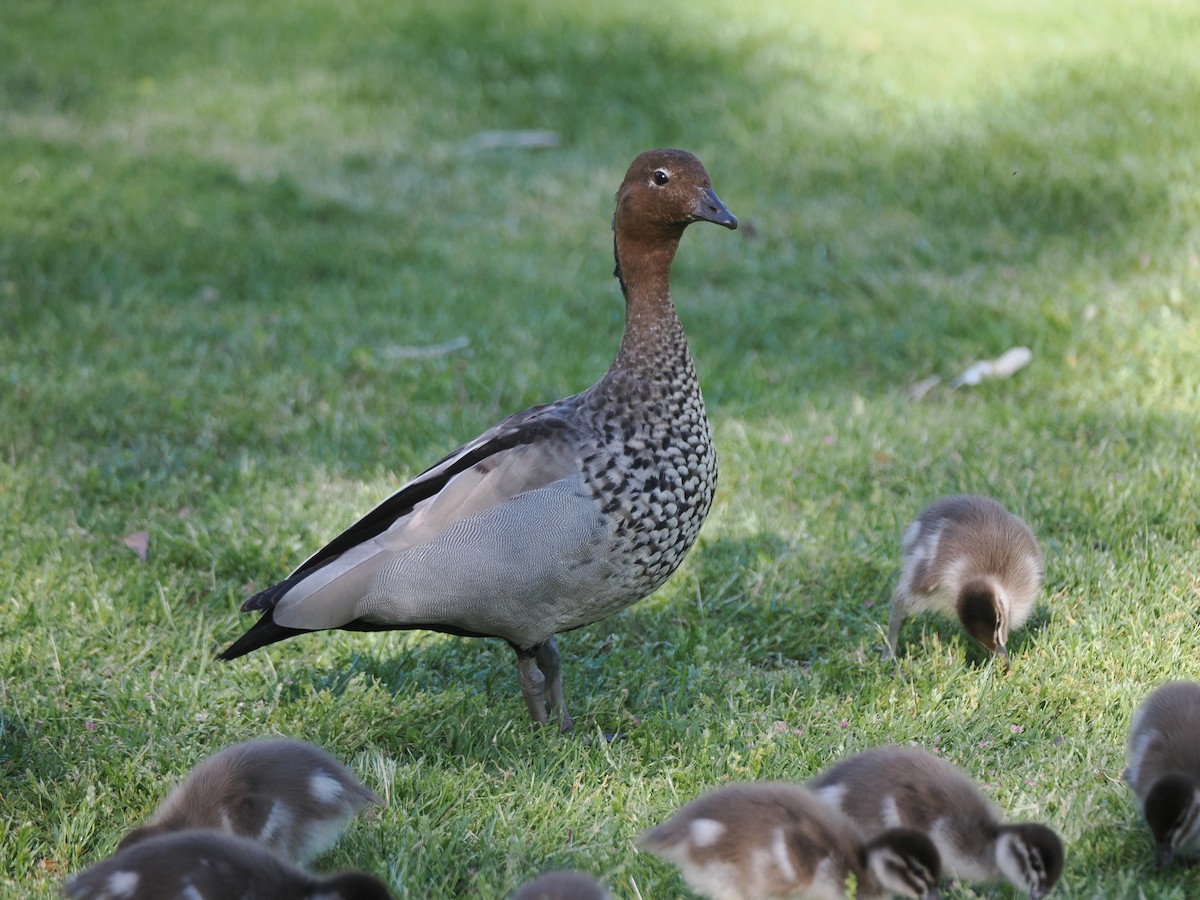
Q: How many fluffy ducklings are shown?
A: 7